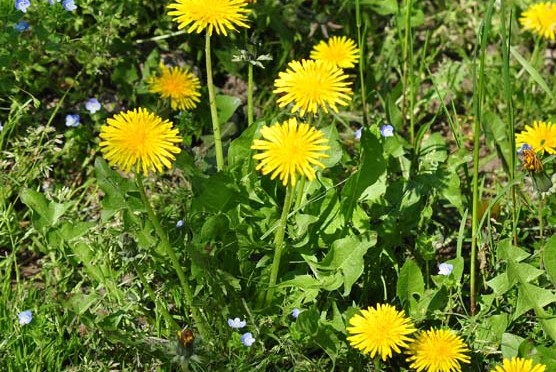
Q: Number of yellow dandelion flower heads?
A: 11